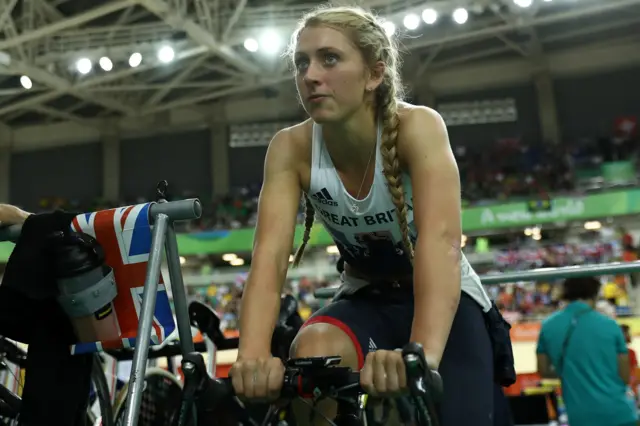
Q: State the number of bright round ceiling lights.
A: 12